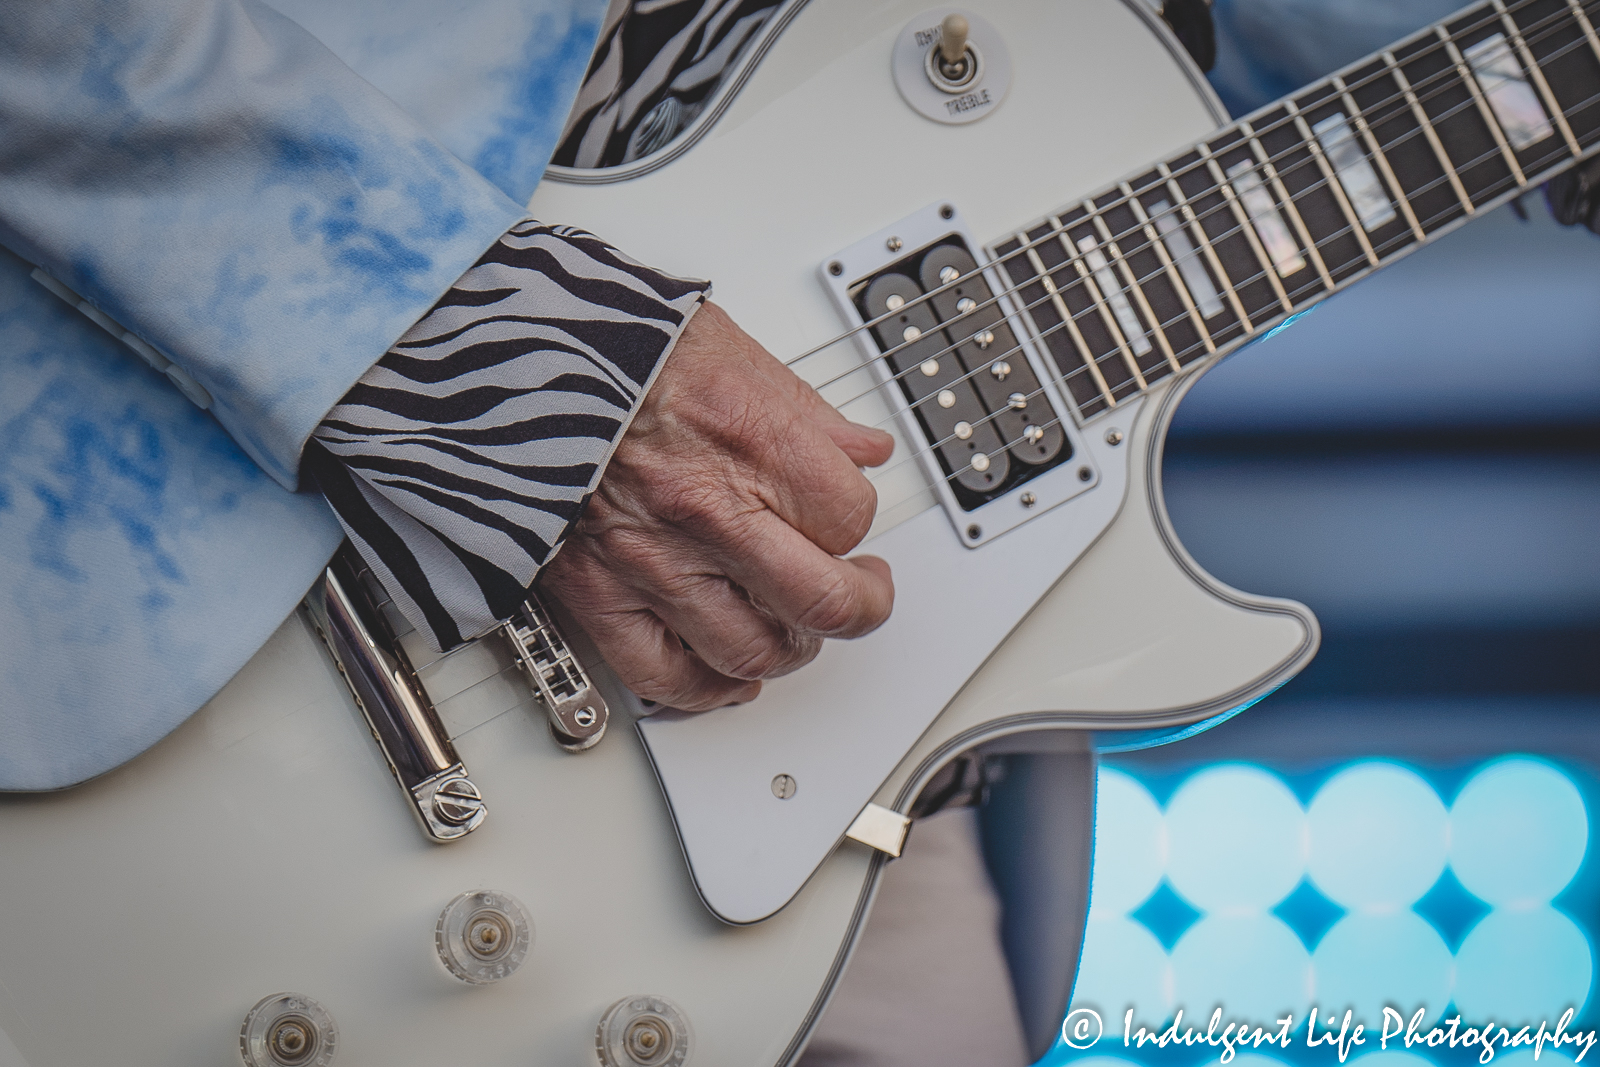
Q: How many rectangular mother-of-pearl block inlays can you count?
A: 5